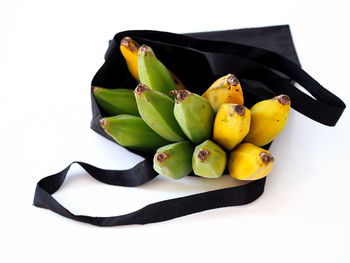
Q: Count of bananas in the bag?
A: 12